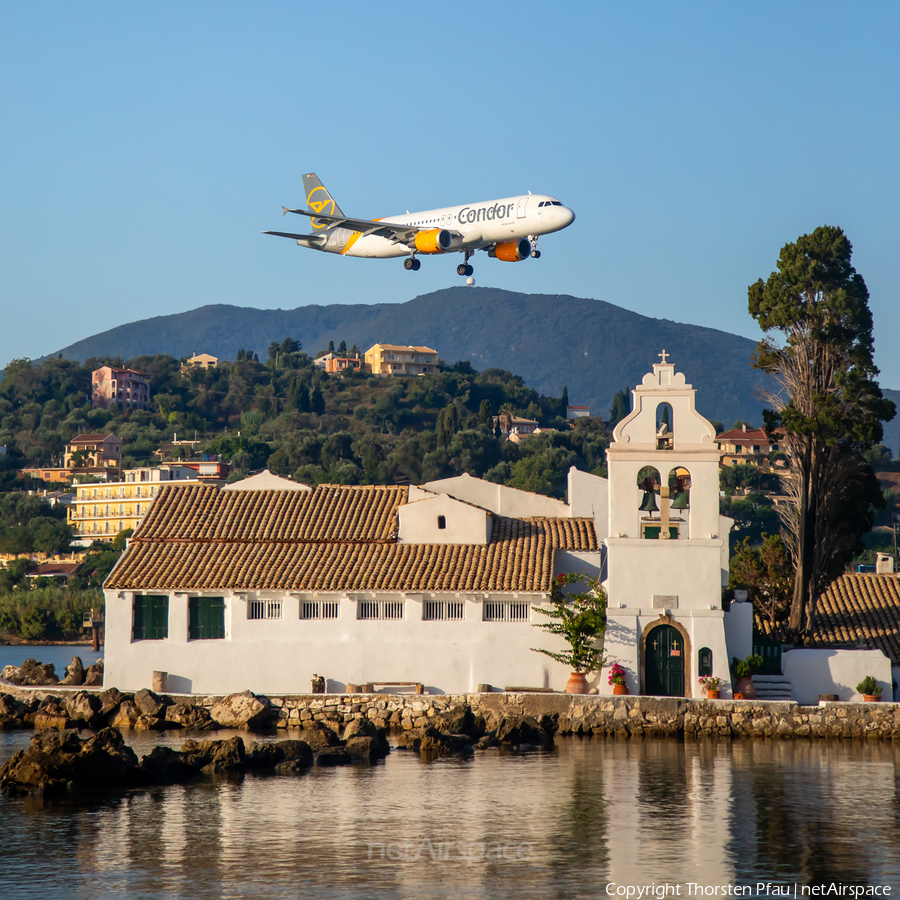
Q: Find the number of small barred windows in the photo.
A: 5